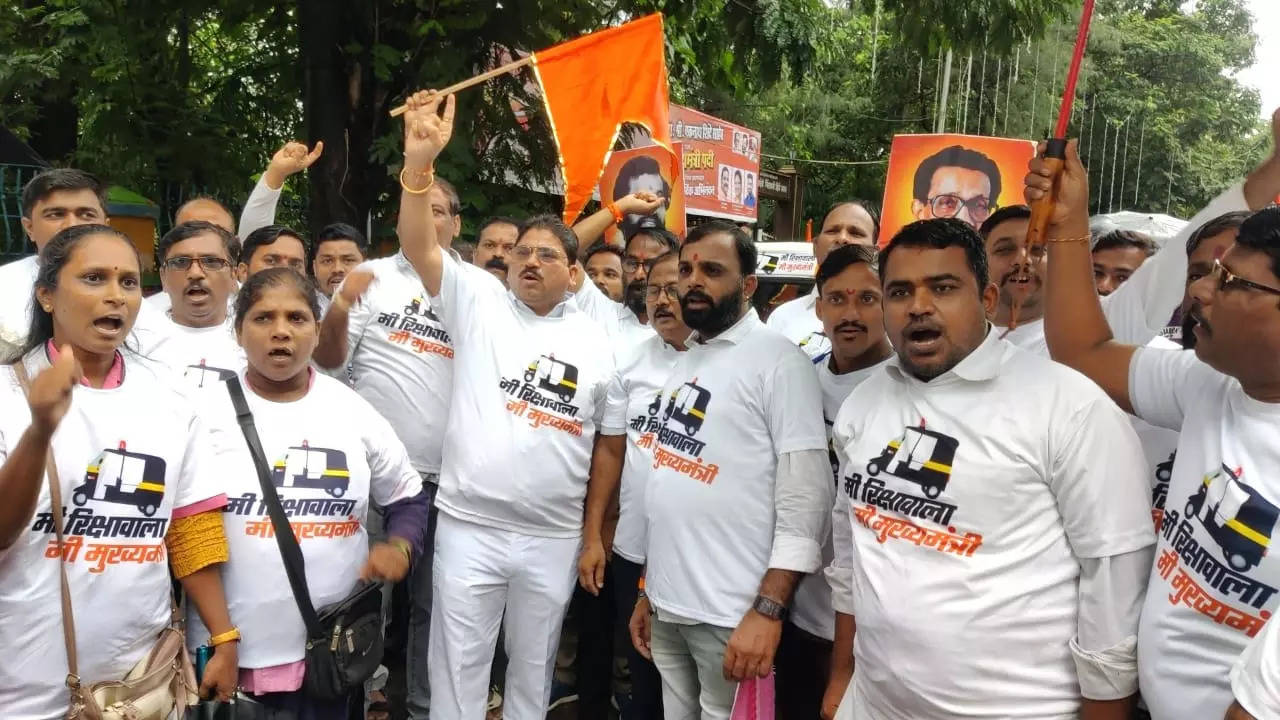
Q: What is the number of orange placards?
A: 2